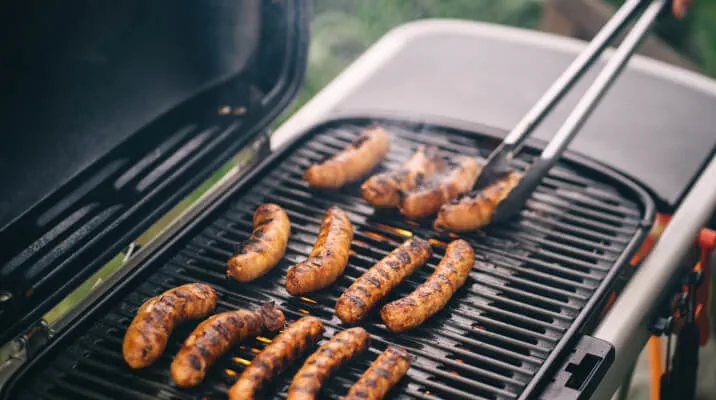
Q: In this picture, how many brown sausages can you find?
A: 13